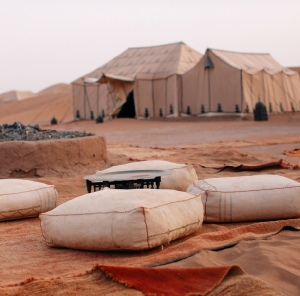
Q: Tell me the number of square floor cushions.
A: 4